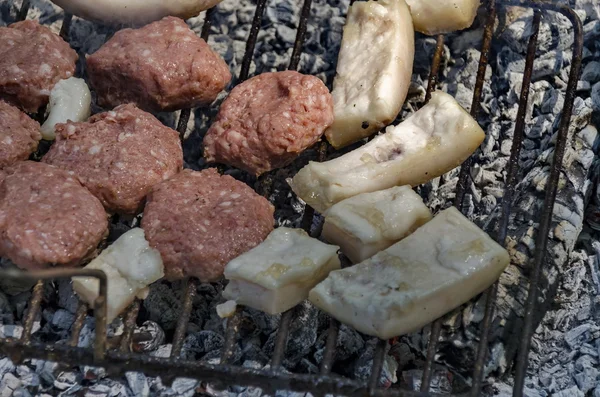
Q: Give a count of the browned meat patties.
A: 0